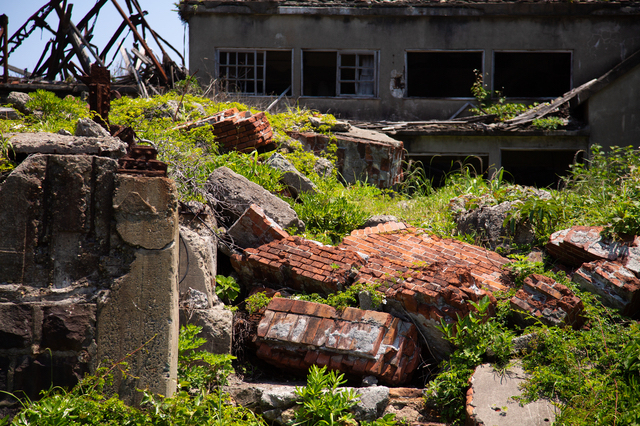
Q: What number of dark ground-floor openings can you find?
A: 2